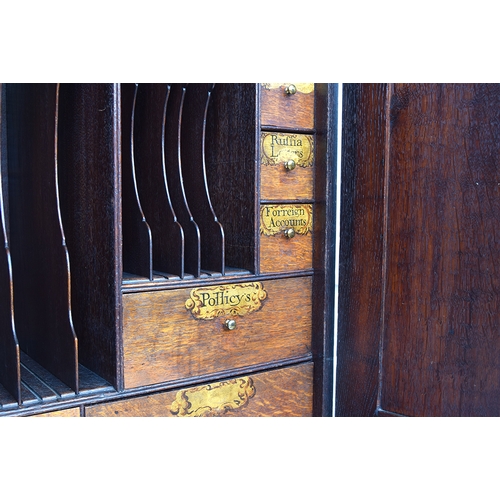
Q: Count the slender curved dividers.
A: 6